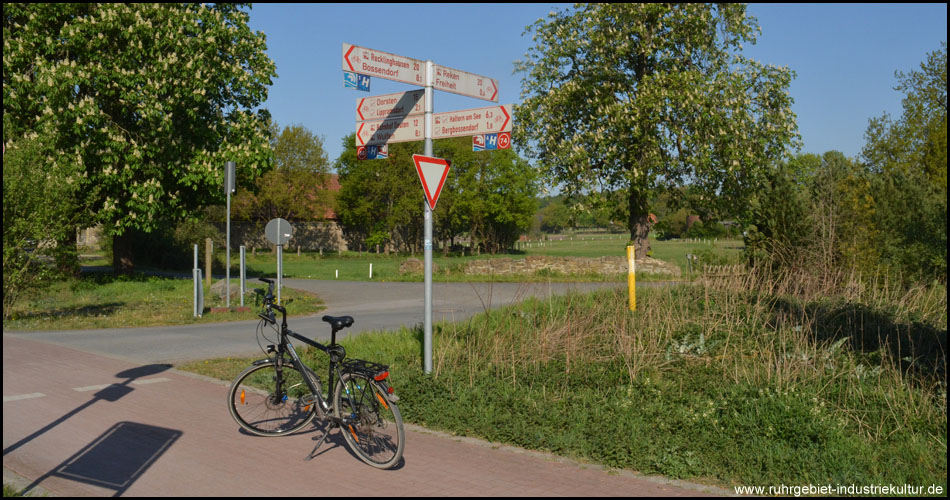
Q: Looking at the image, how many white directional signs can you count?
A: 5